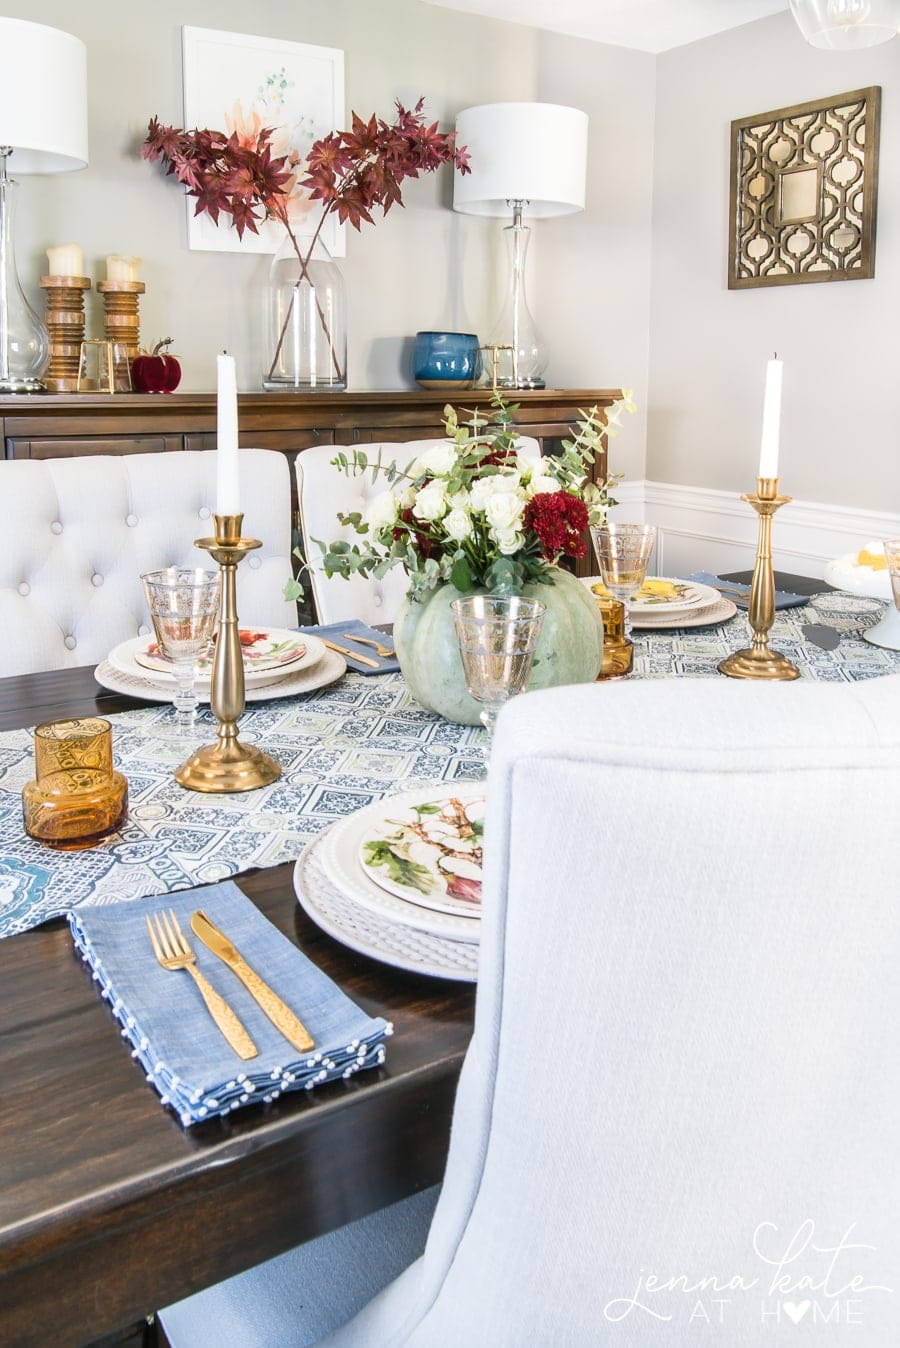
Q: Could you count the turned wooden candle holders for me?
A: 2